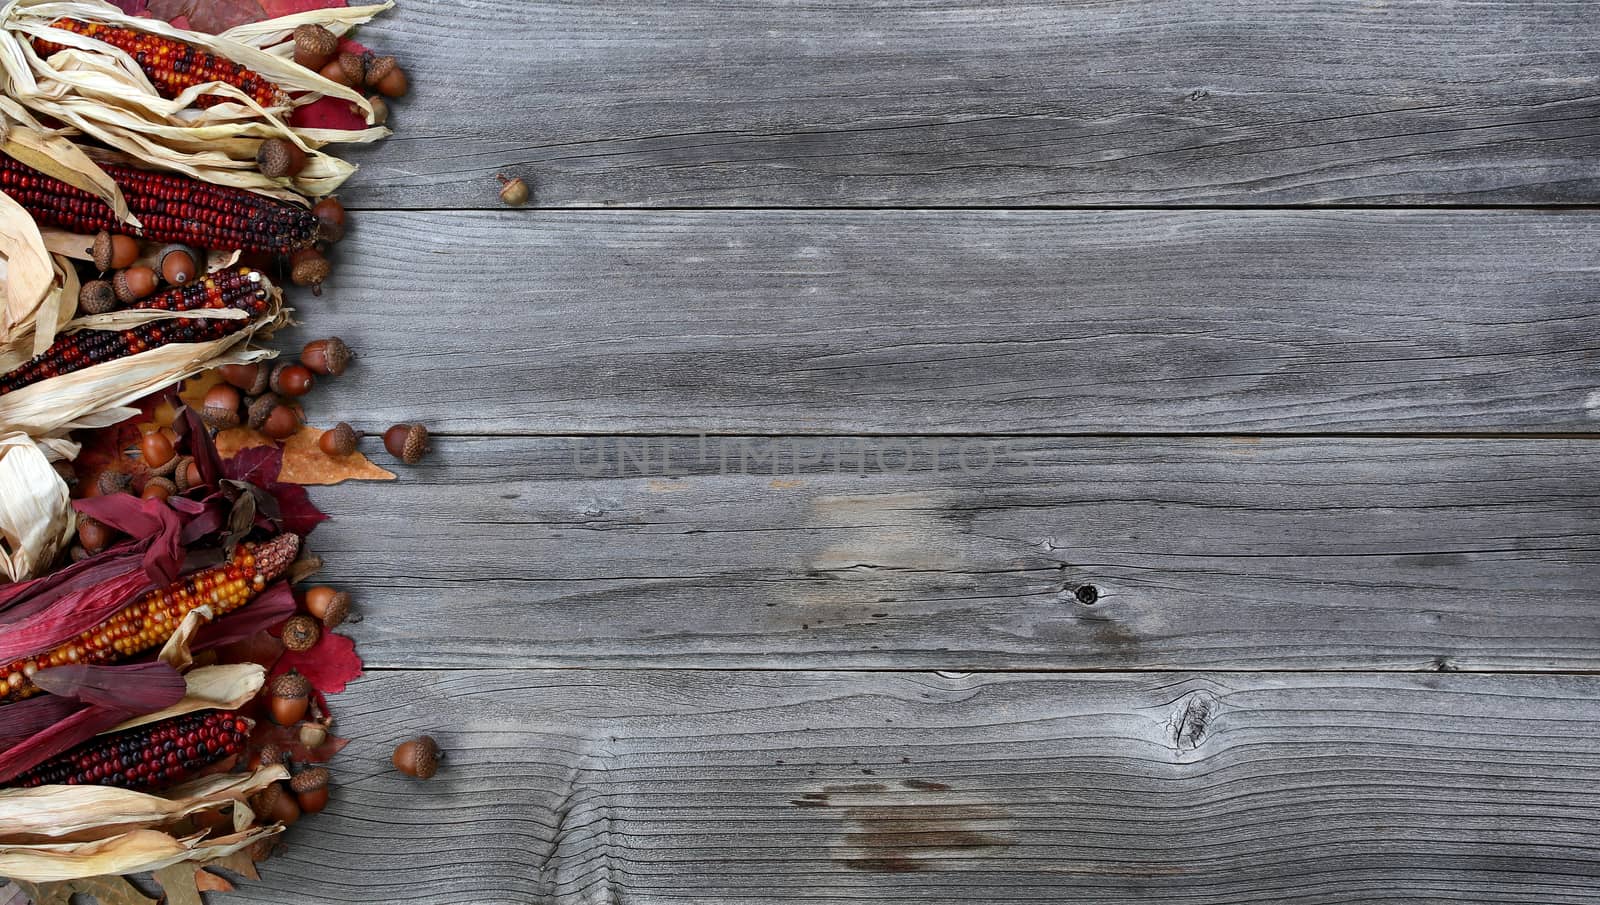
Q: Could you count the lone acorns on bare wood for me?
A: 3